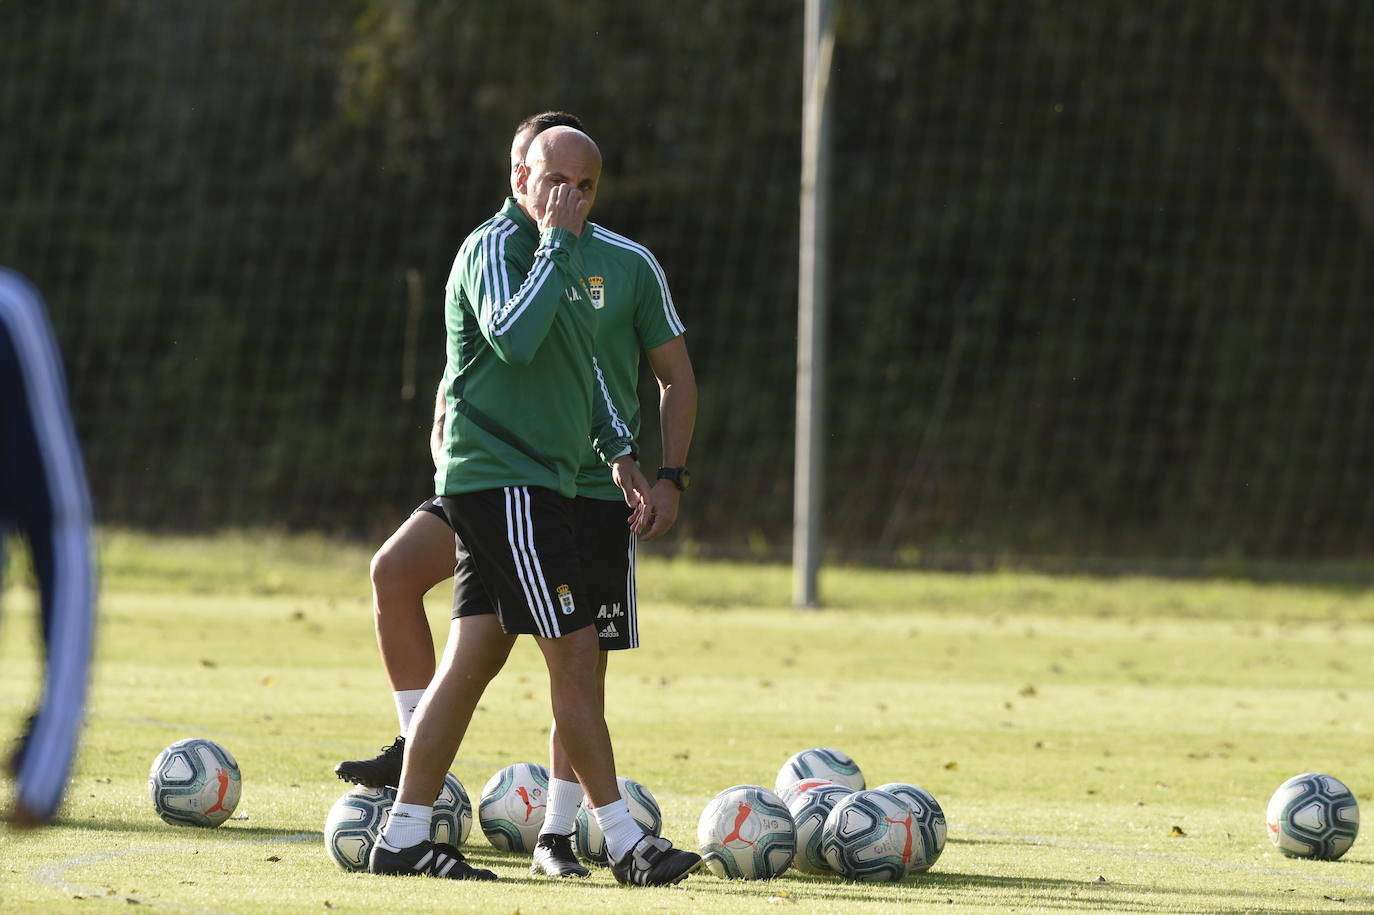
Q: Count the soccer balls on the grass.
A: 12